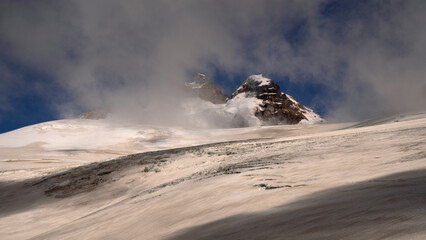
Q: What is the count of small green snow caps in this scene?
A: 0